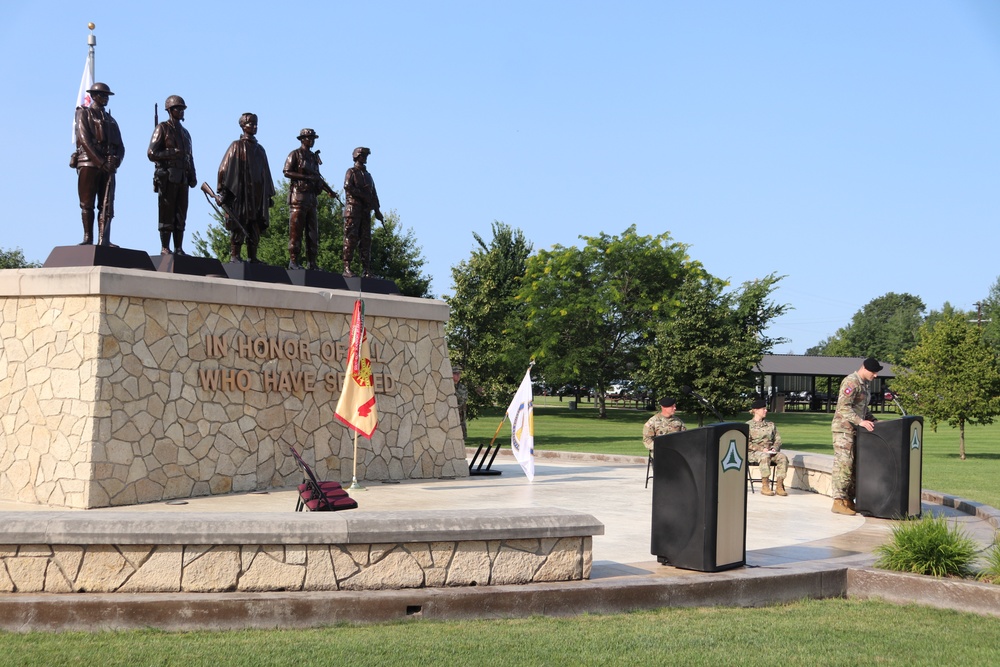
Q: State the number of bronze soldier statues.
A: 5